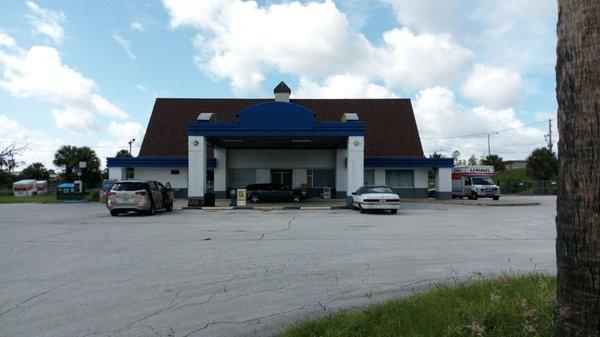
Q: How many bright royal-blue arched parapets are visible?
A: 1